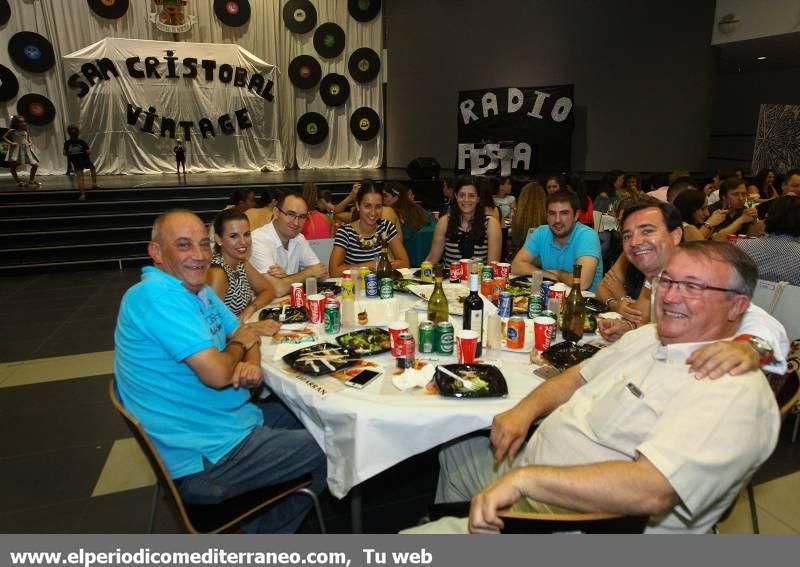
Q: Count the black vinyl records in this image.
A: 15